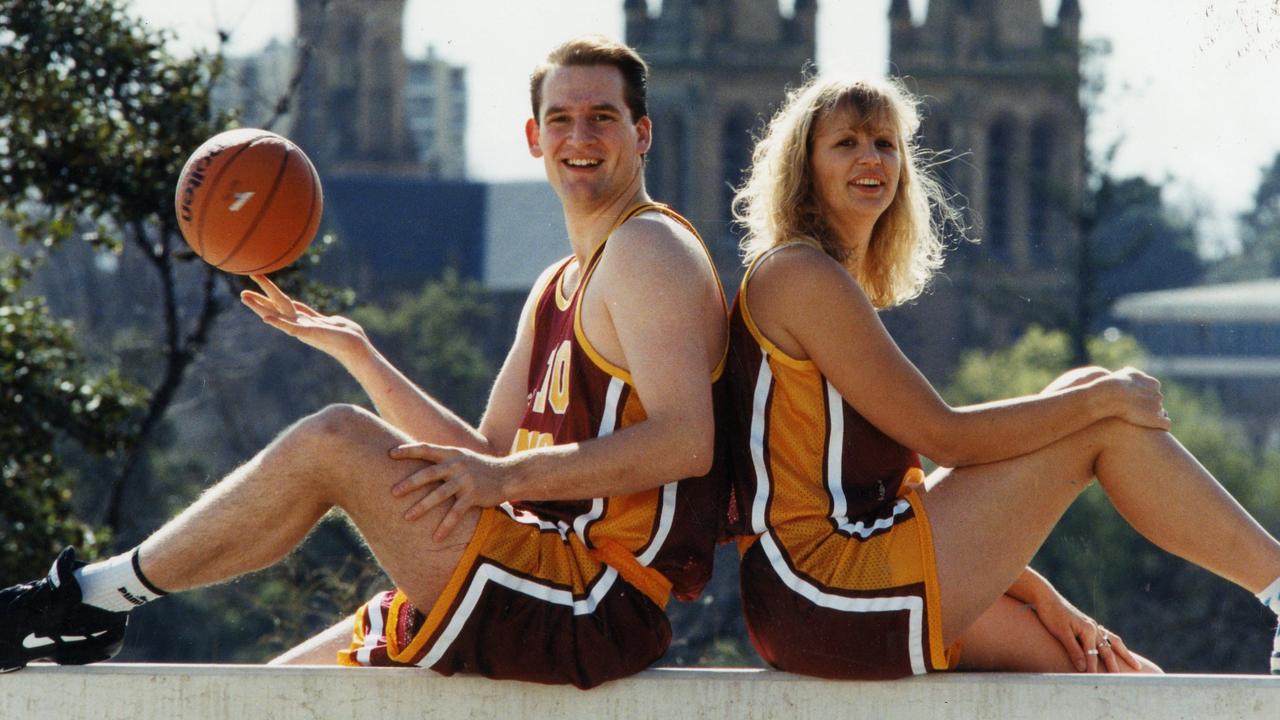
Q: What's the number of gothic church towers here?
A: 3